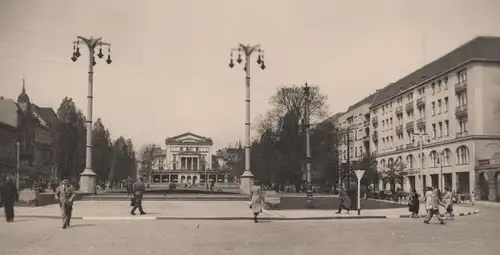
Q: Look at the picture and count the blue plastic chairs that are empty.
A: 0